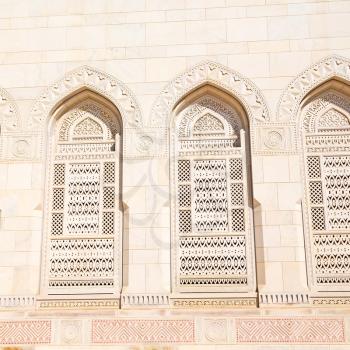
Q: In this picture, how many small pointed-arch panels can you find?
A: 3